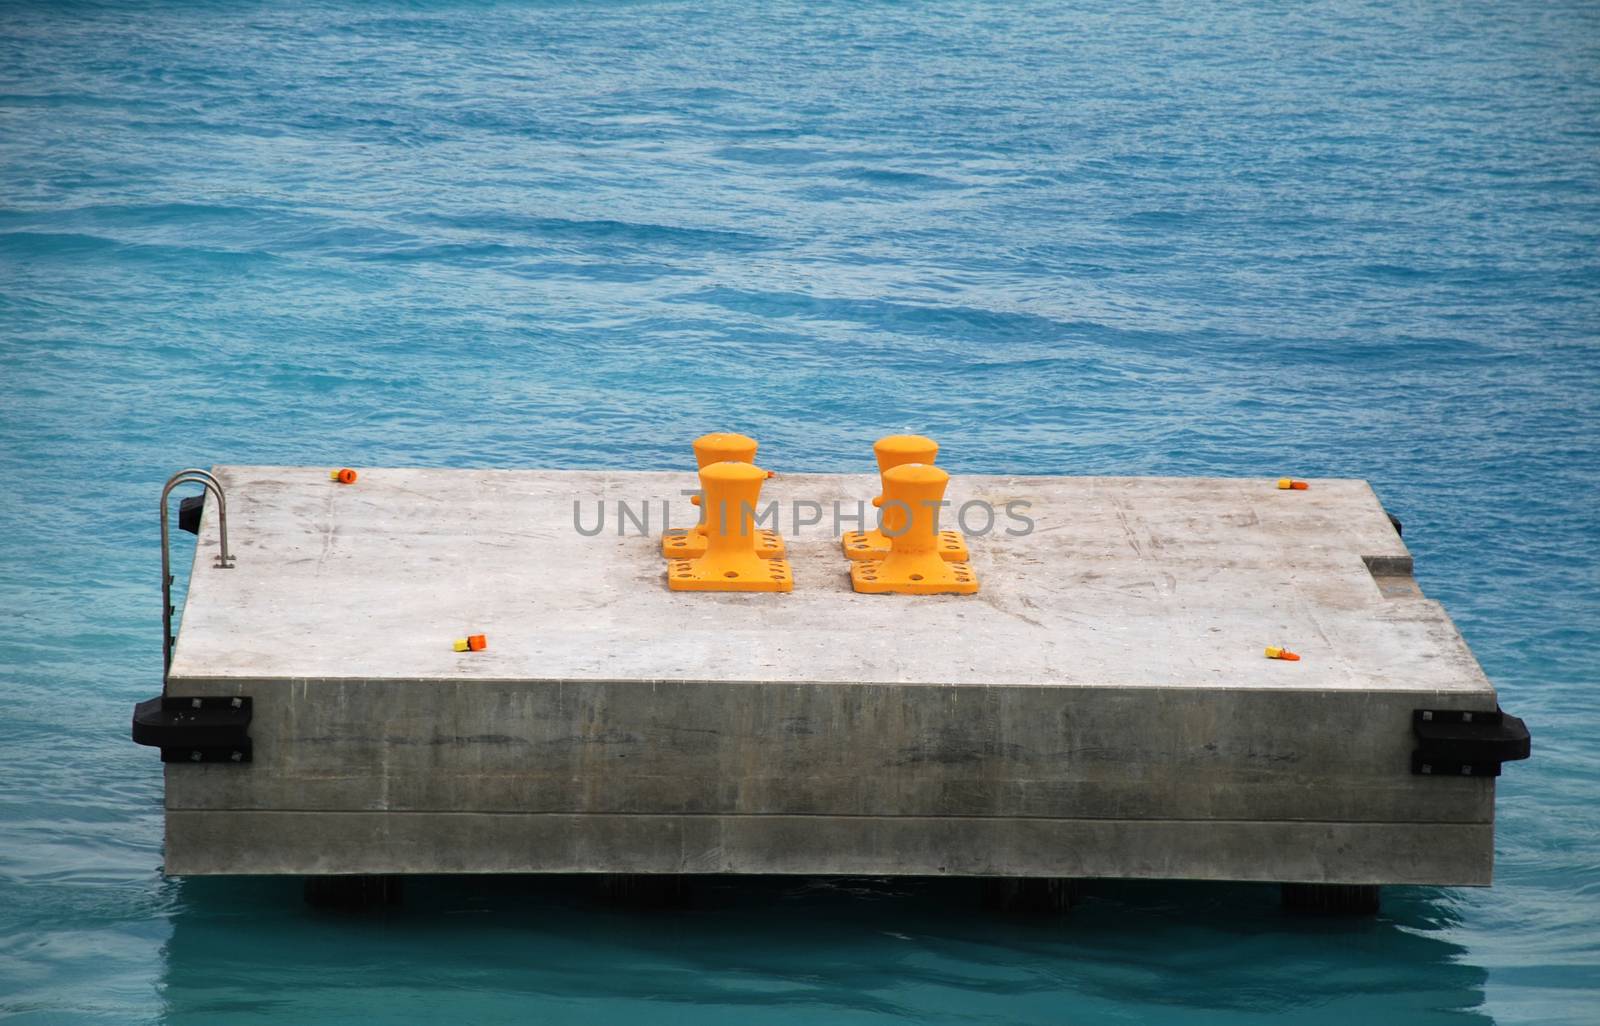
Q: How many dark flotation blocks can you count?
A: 4